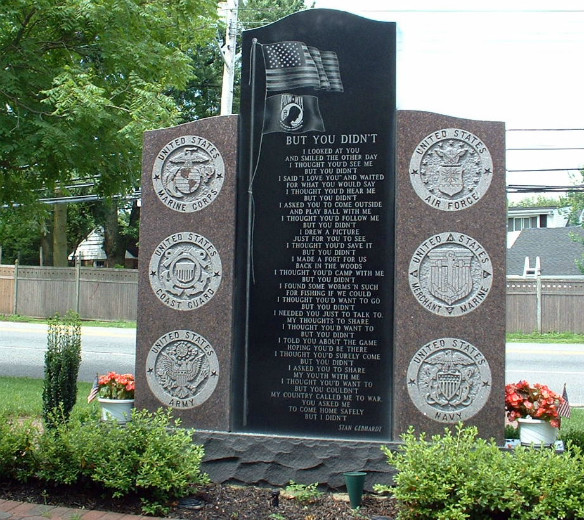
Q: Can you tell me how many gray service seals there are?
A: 6